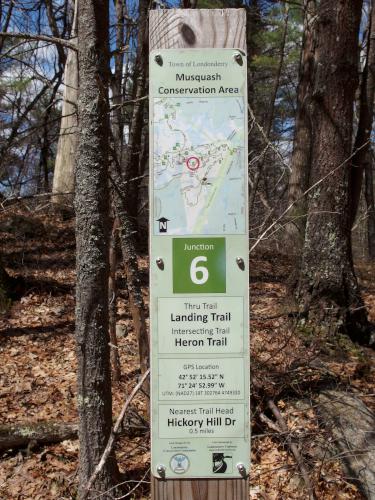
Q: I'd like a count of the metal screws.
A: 6